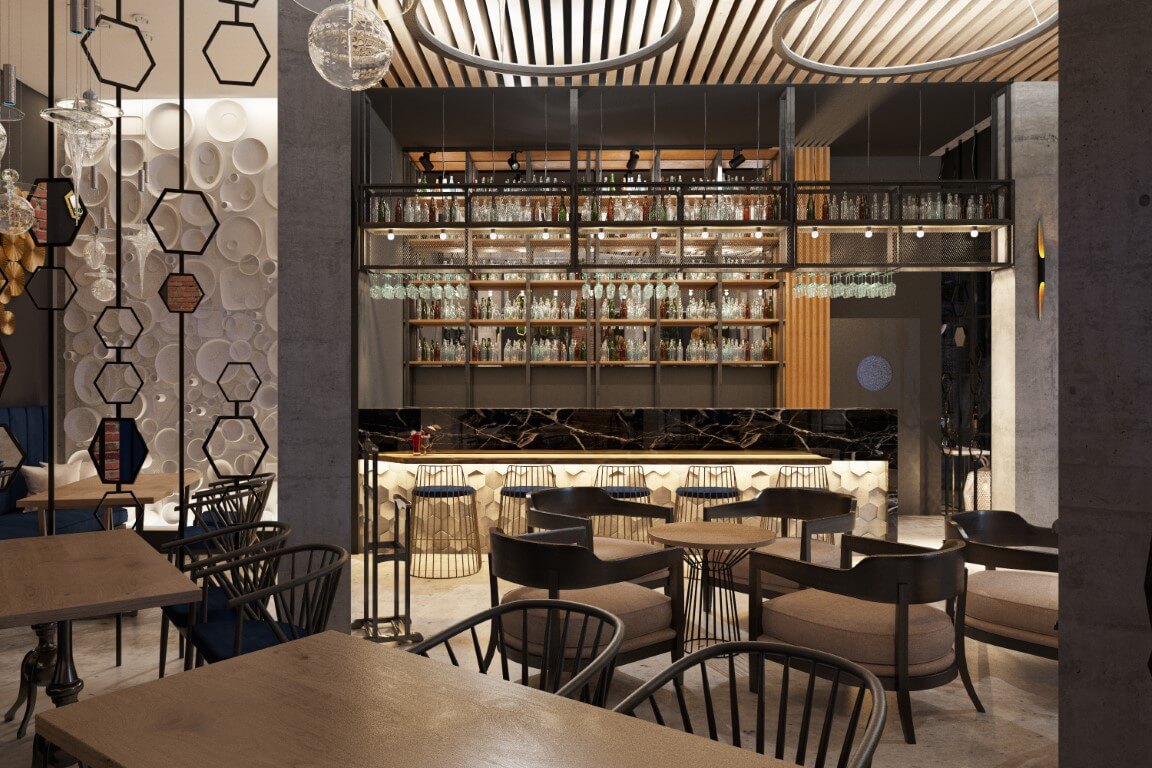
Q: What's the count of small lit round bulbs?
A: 12